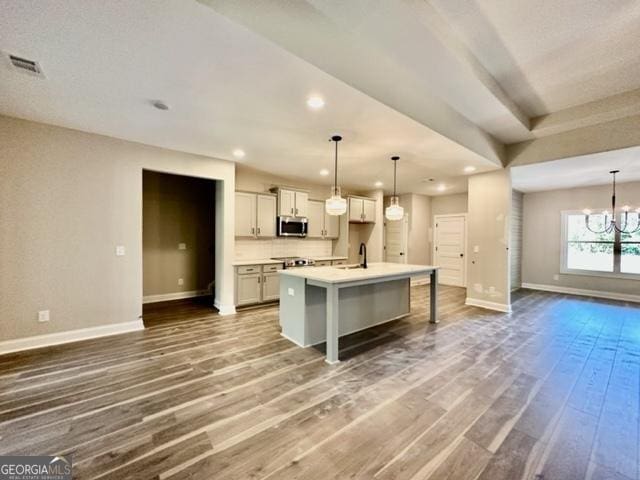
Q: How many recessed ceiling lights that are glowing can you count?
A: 6